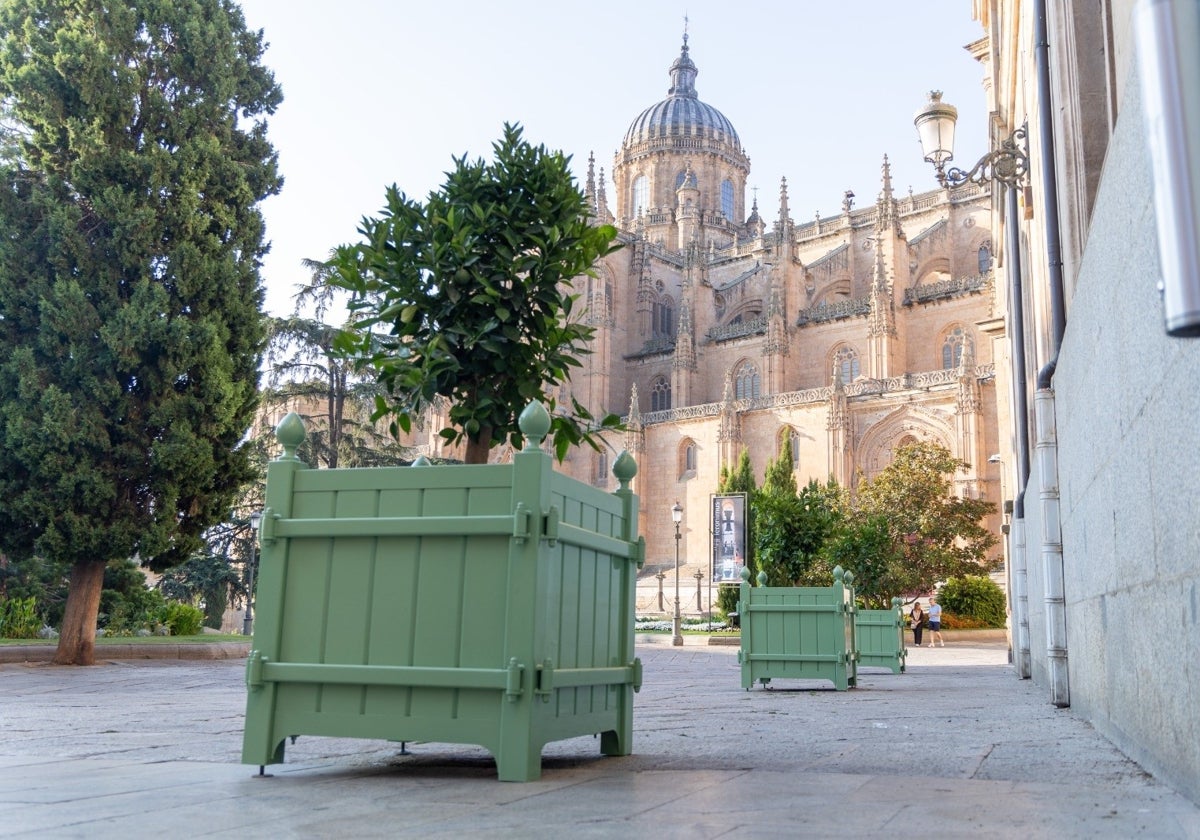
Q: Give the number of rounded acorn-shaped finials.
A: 10